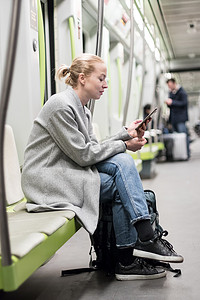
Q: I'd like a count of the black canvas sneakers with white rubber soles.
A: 2